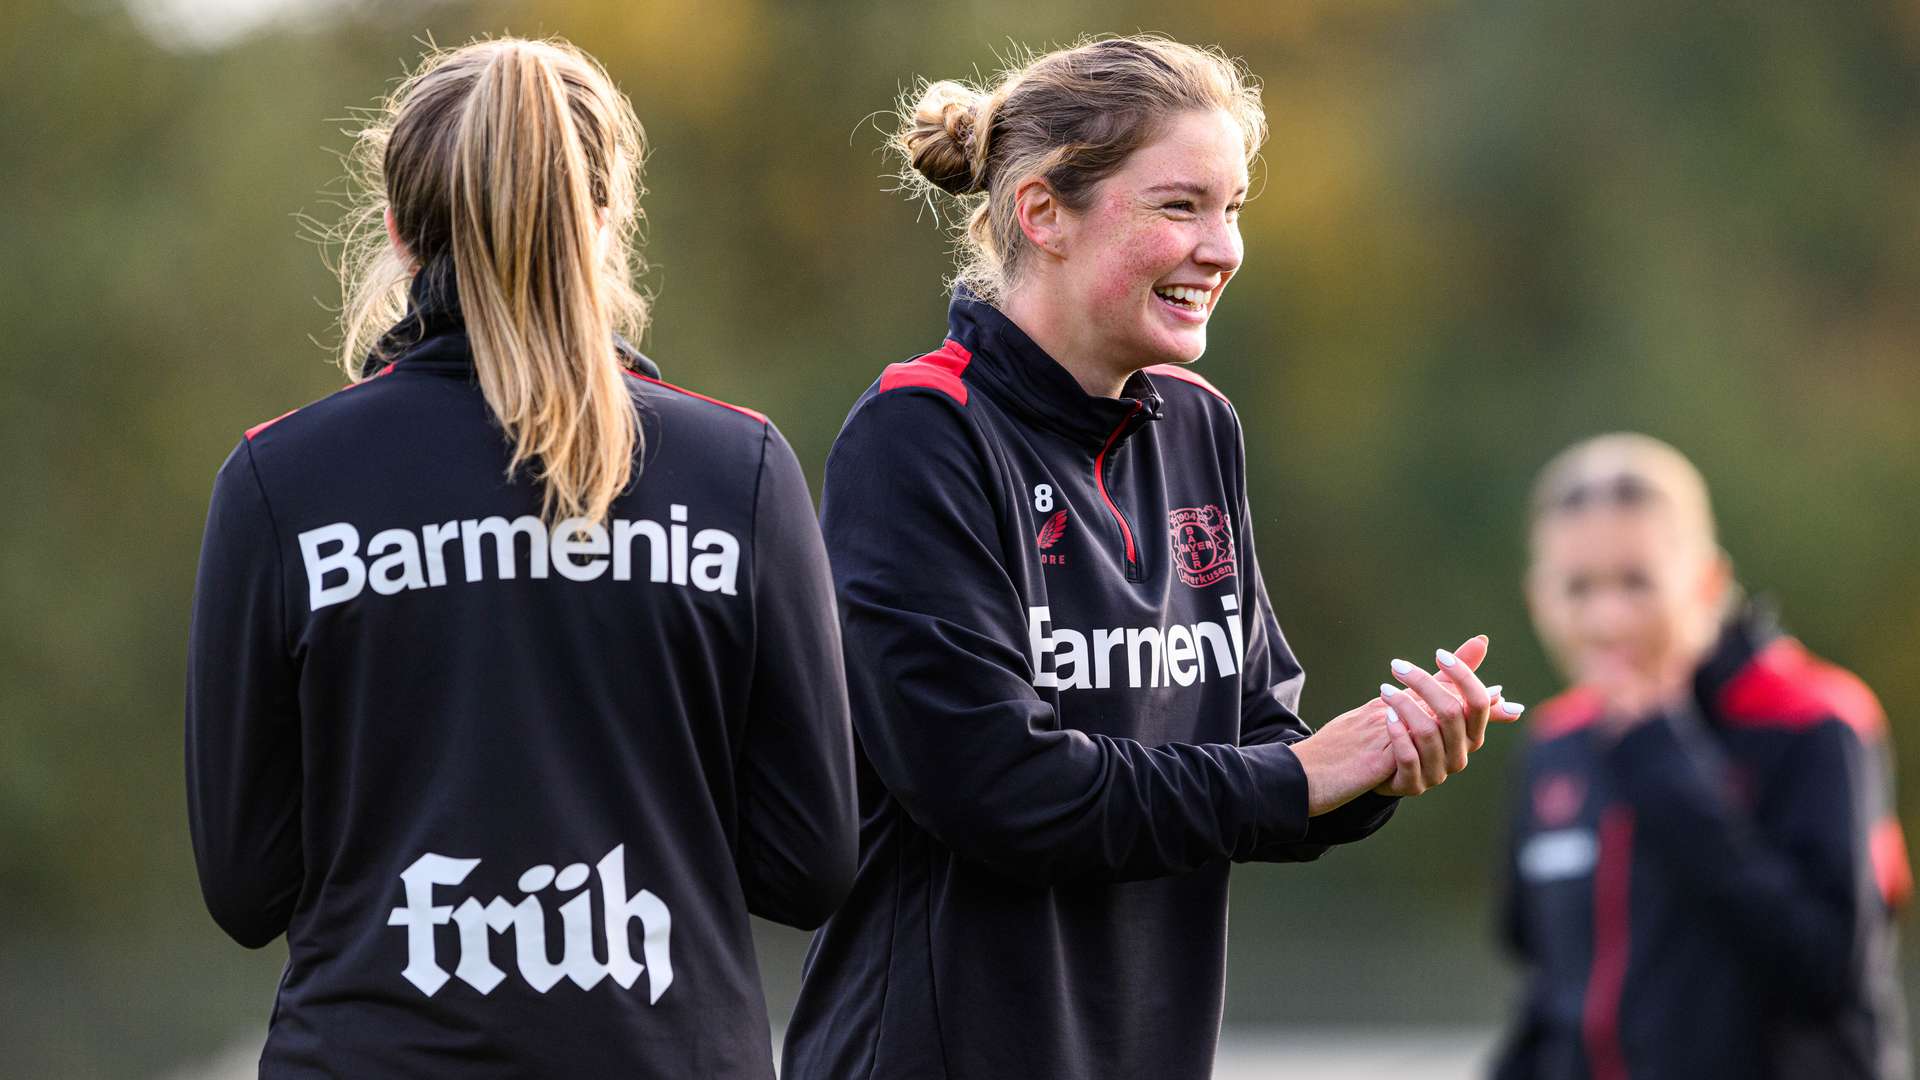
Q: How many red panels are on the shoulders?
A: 6